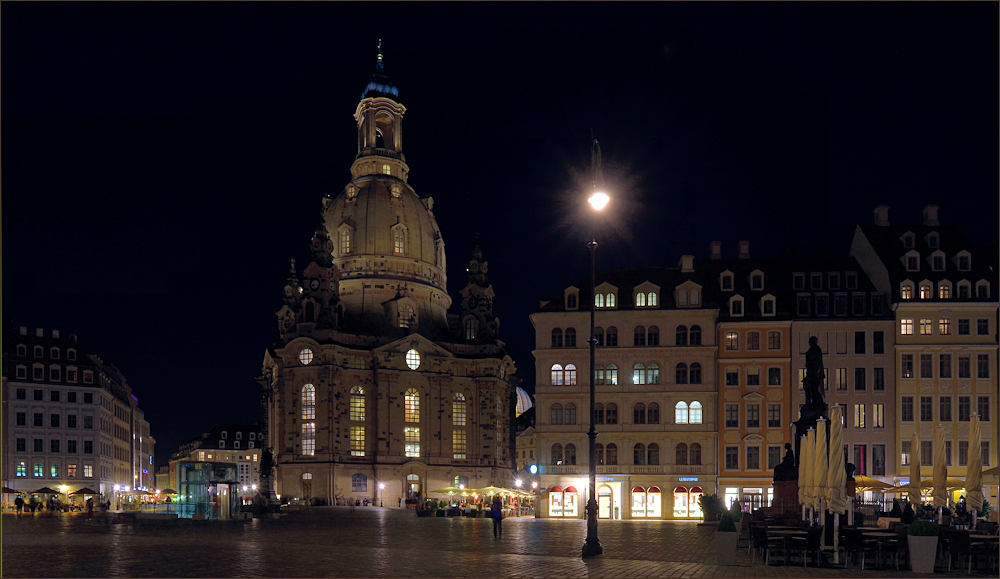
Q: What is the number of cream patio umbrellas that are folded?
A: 7